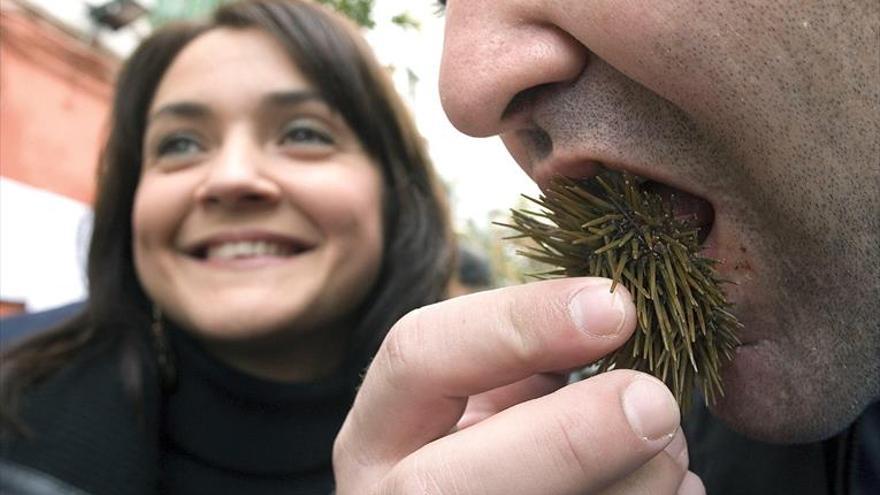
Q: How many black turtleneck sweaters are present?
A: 1